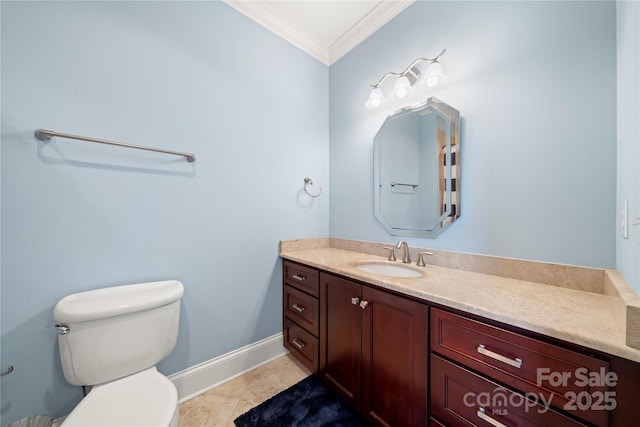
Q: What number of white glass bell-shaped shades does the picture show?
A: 3